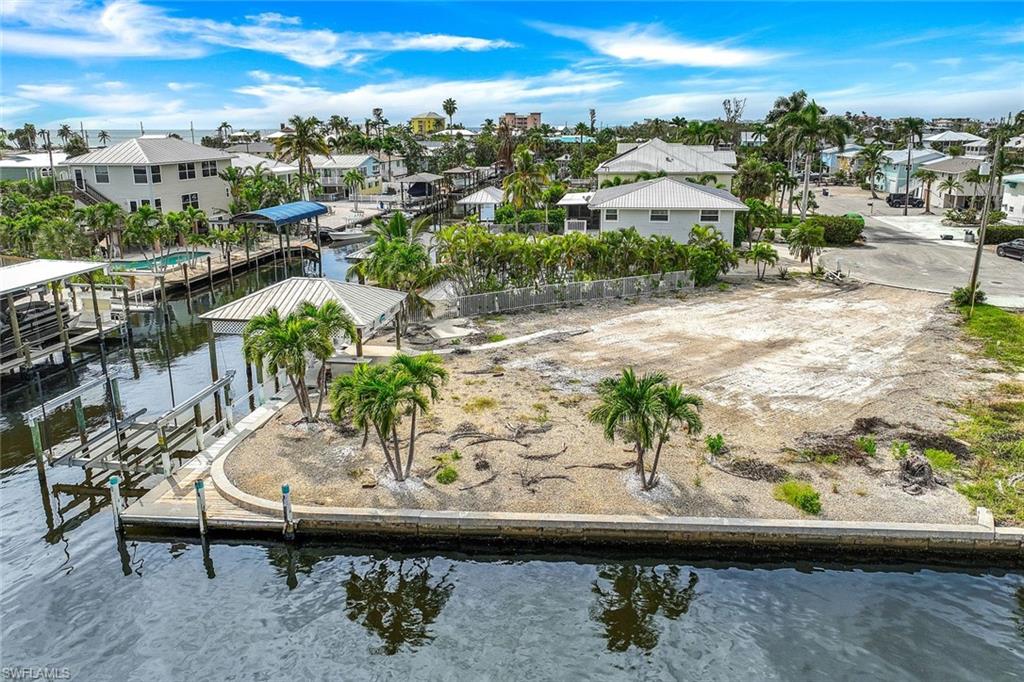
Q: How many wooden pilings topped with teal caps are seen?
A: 3